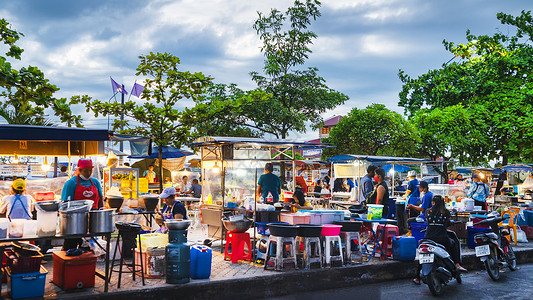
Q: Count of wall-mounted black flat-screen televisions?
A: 0